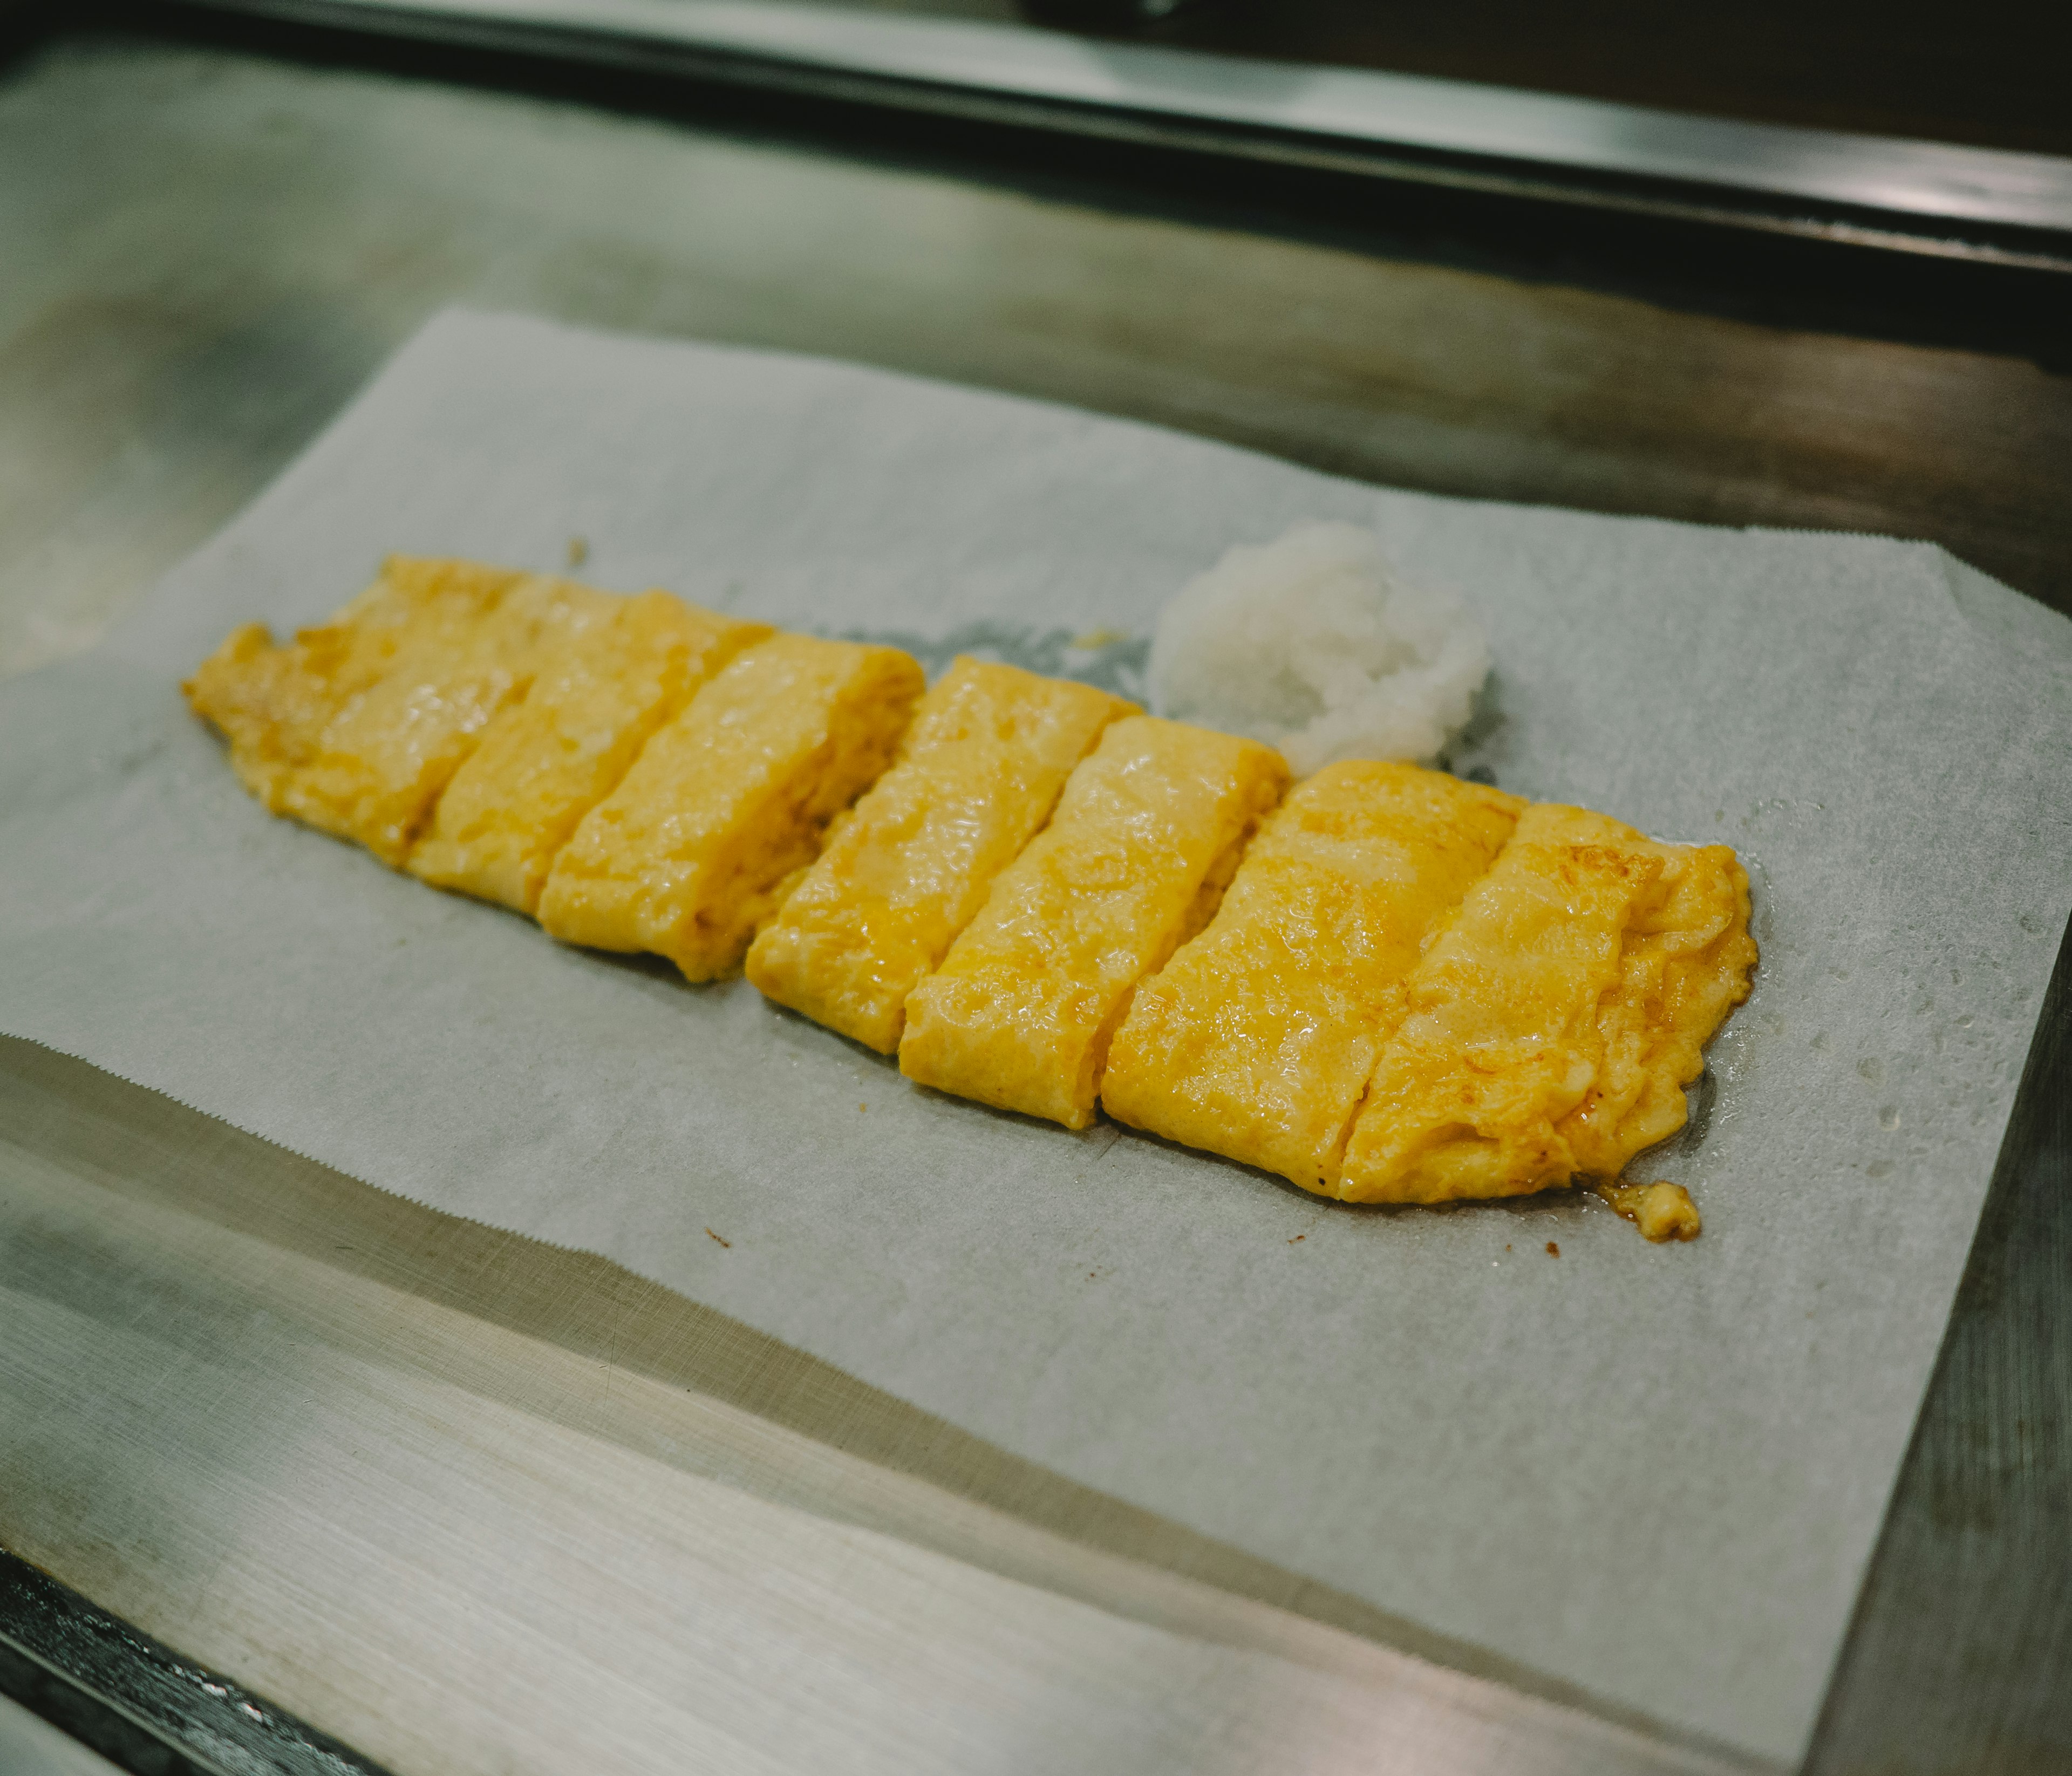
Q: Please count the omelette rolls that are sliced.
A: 7